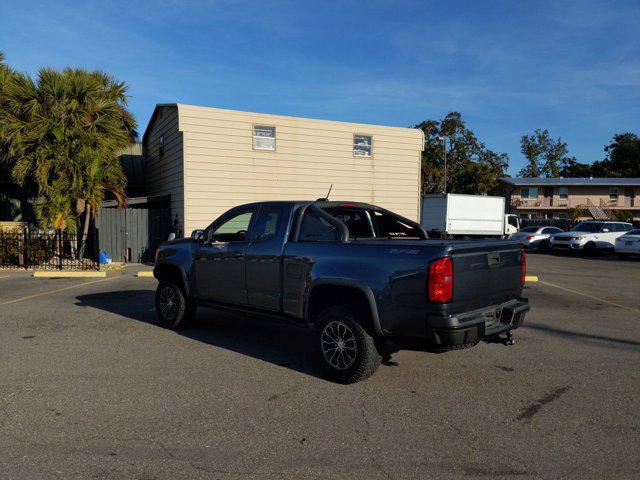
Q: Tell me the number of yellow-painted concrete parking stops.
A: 3